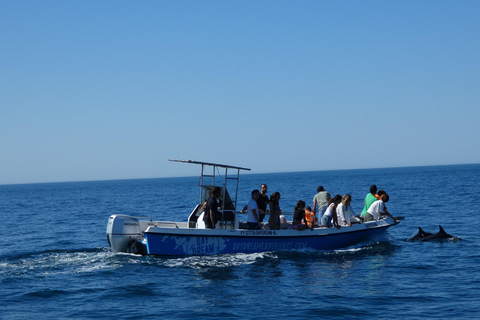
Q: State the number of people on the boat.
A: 12